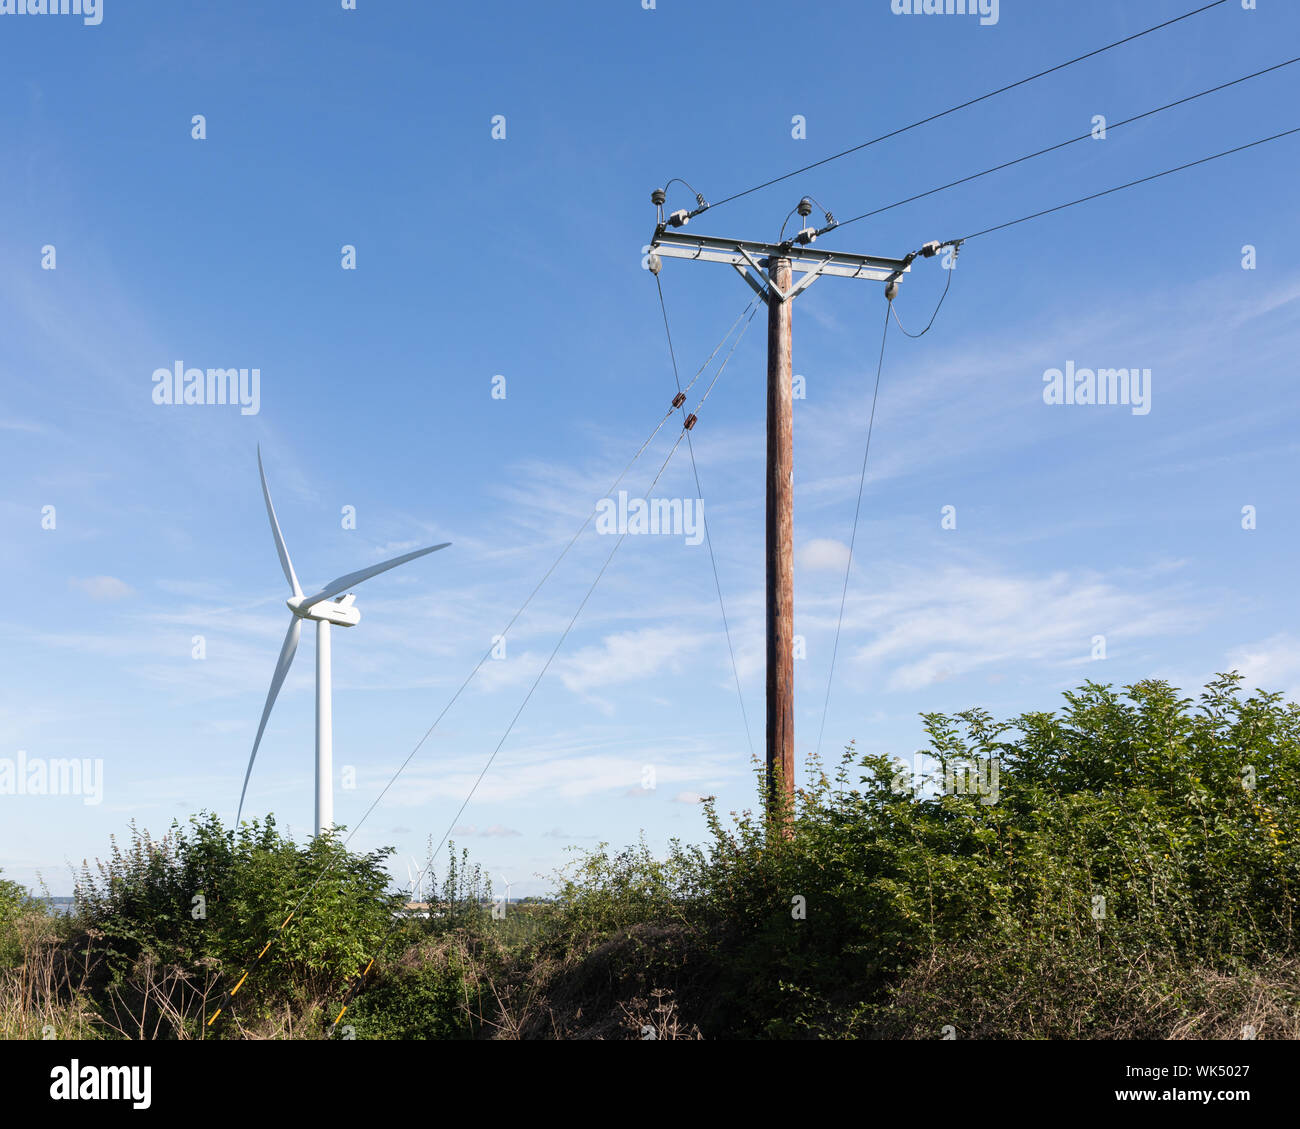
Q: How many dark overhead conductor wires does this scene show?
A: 3